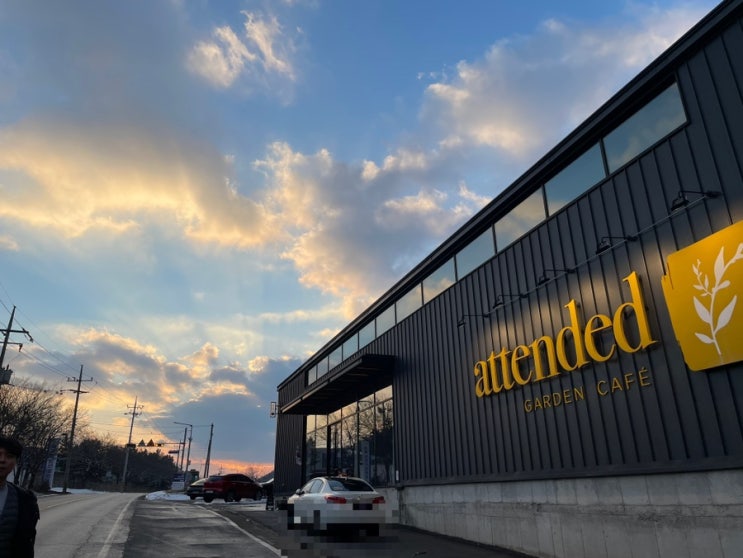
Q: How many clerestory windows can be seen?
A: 12